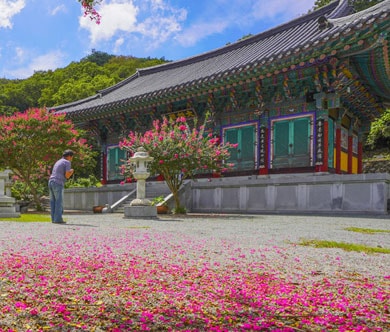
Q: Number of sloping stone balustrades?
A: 2